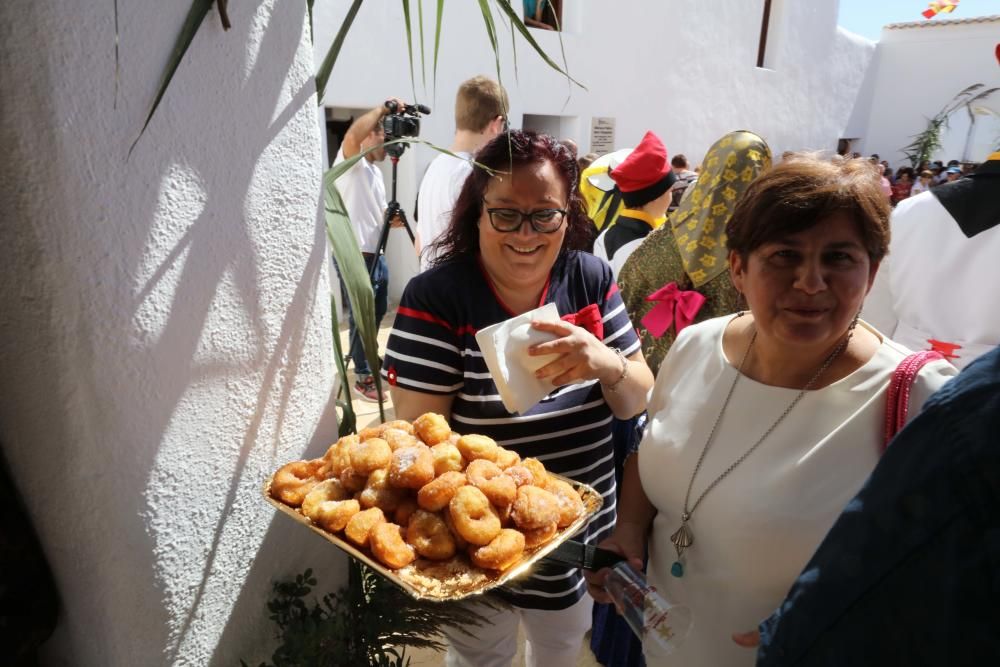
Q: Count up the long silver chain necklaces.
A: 1